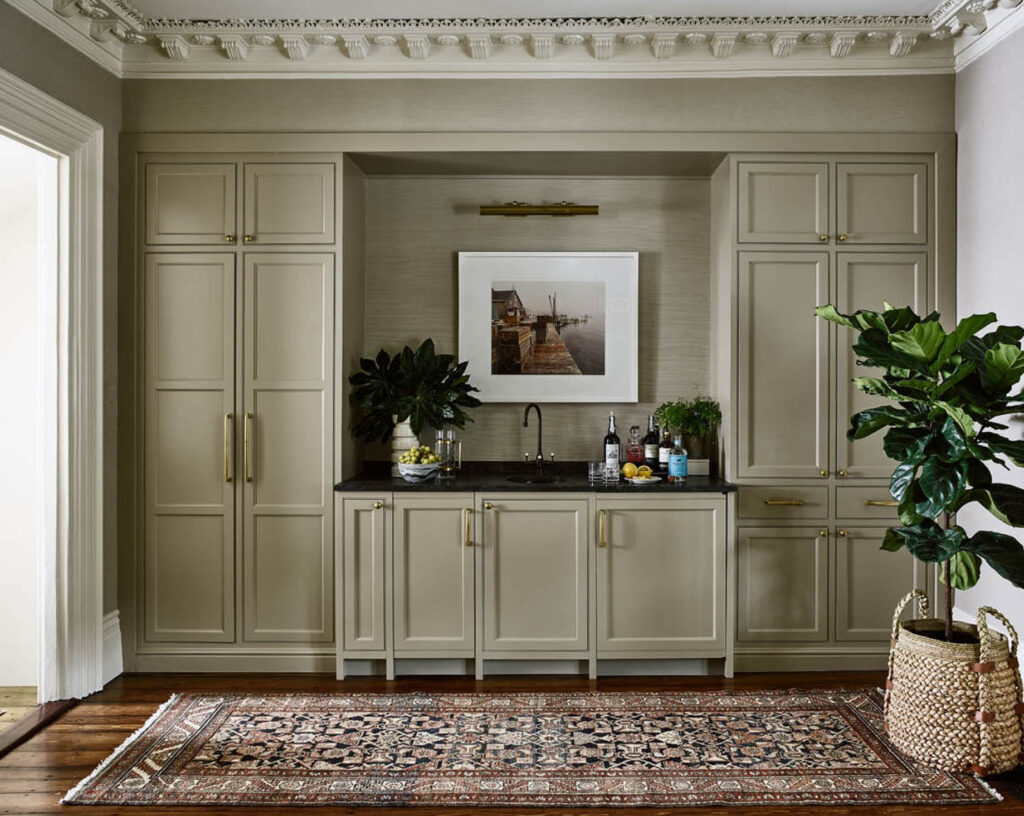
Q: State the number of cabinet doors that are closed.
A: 14